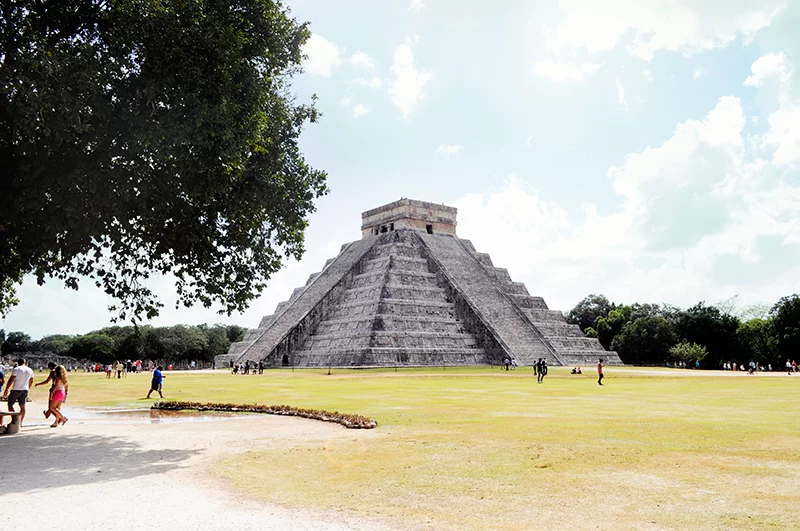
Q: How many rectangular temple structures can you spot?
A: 1